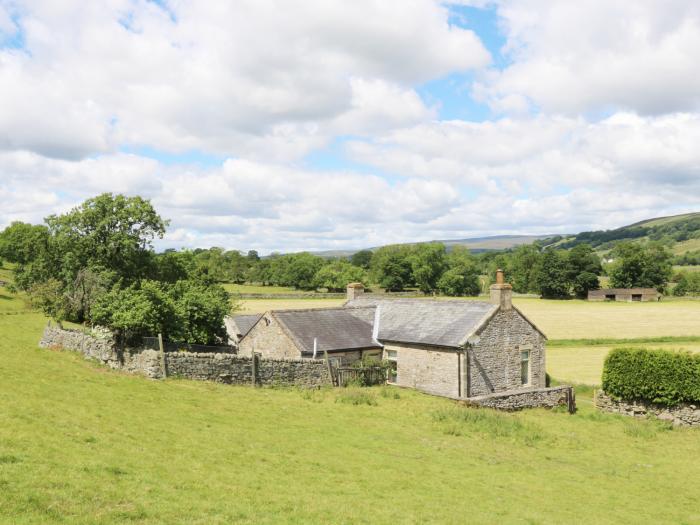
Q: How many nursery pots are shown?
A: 0